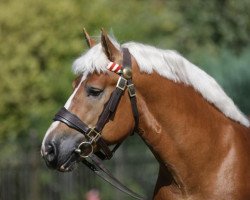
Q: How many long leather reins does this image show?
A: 2